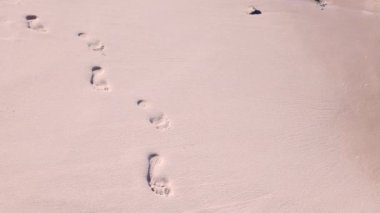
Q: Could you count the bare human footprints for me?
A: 5